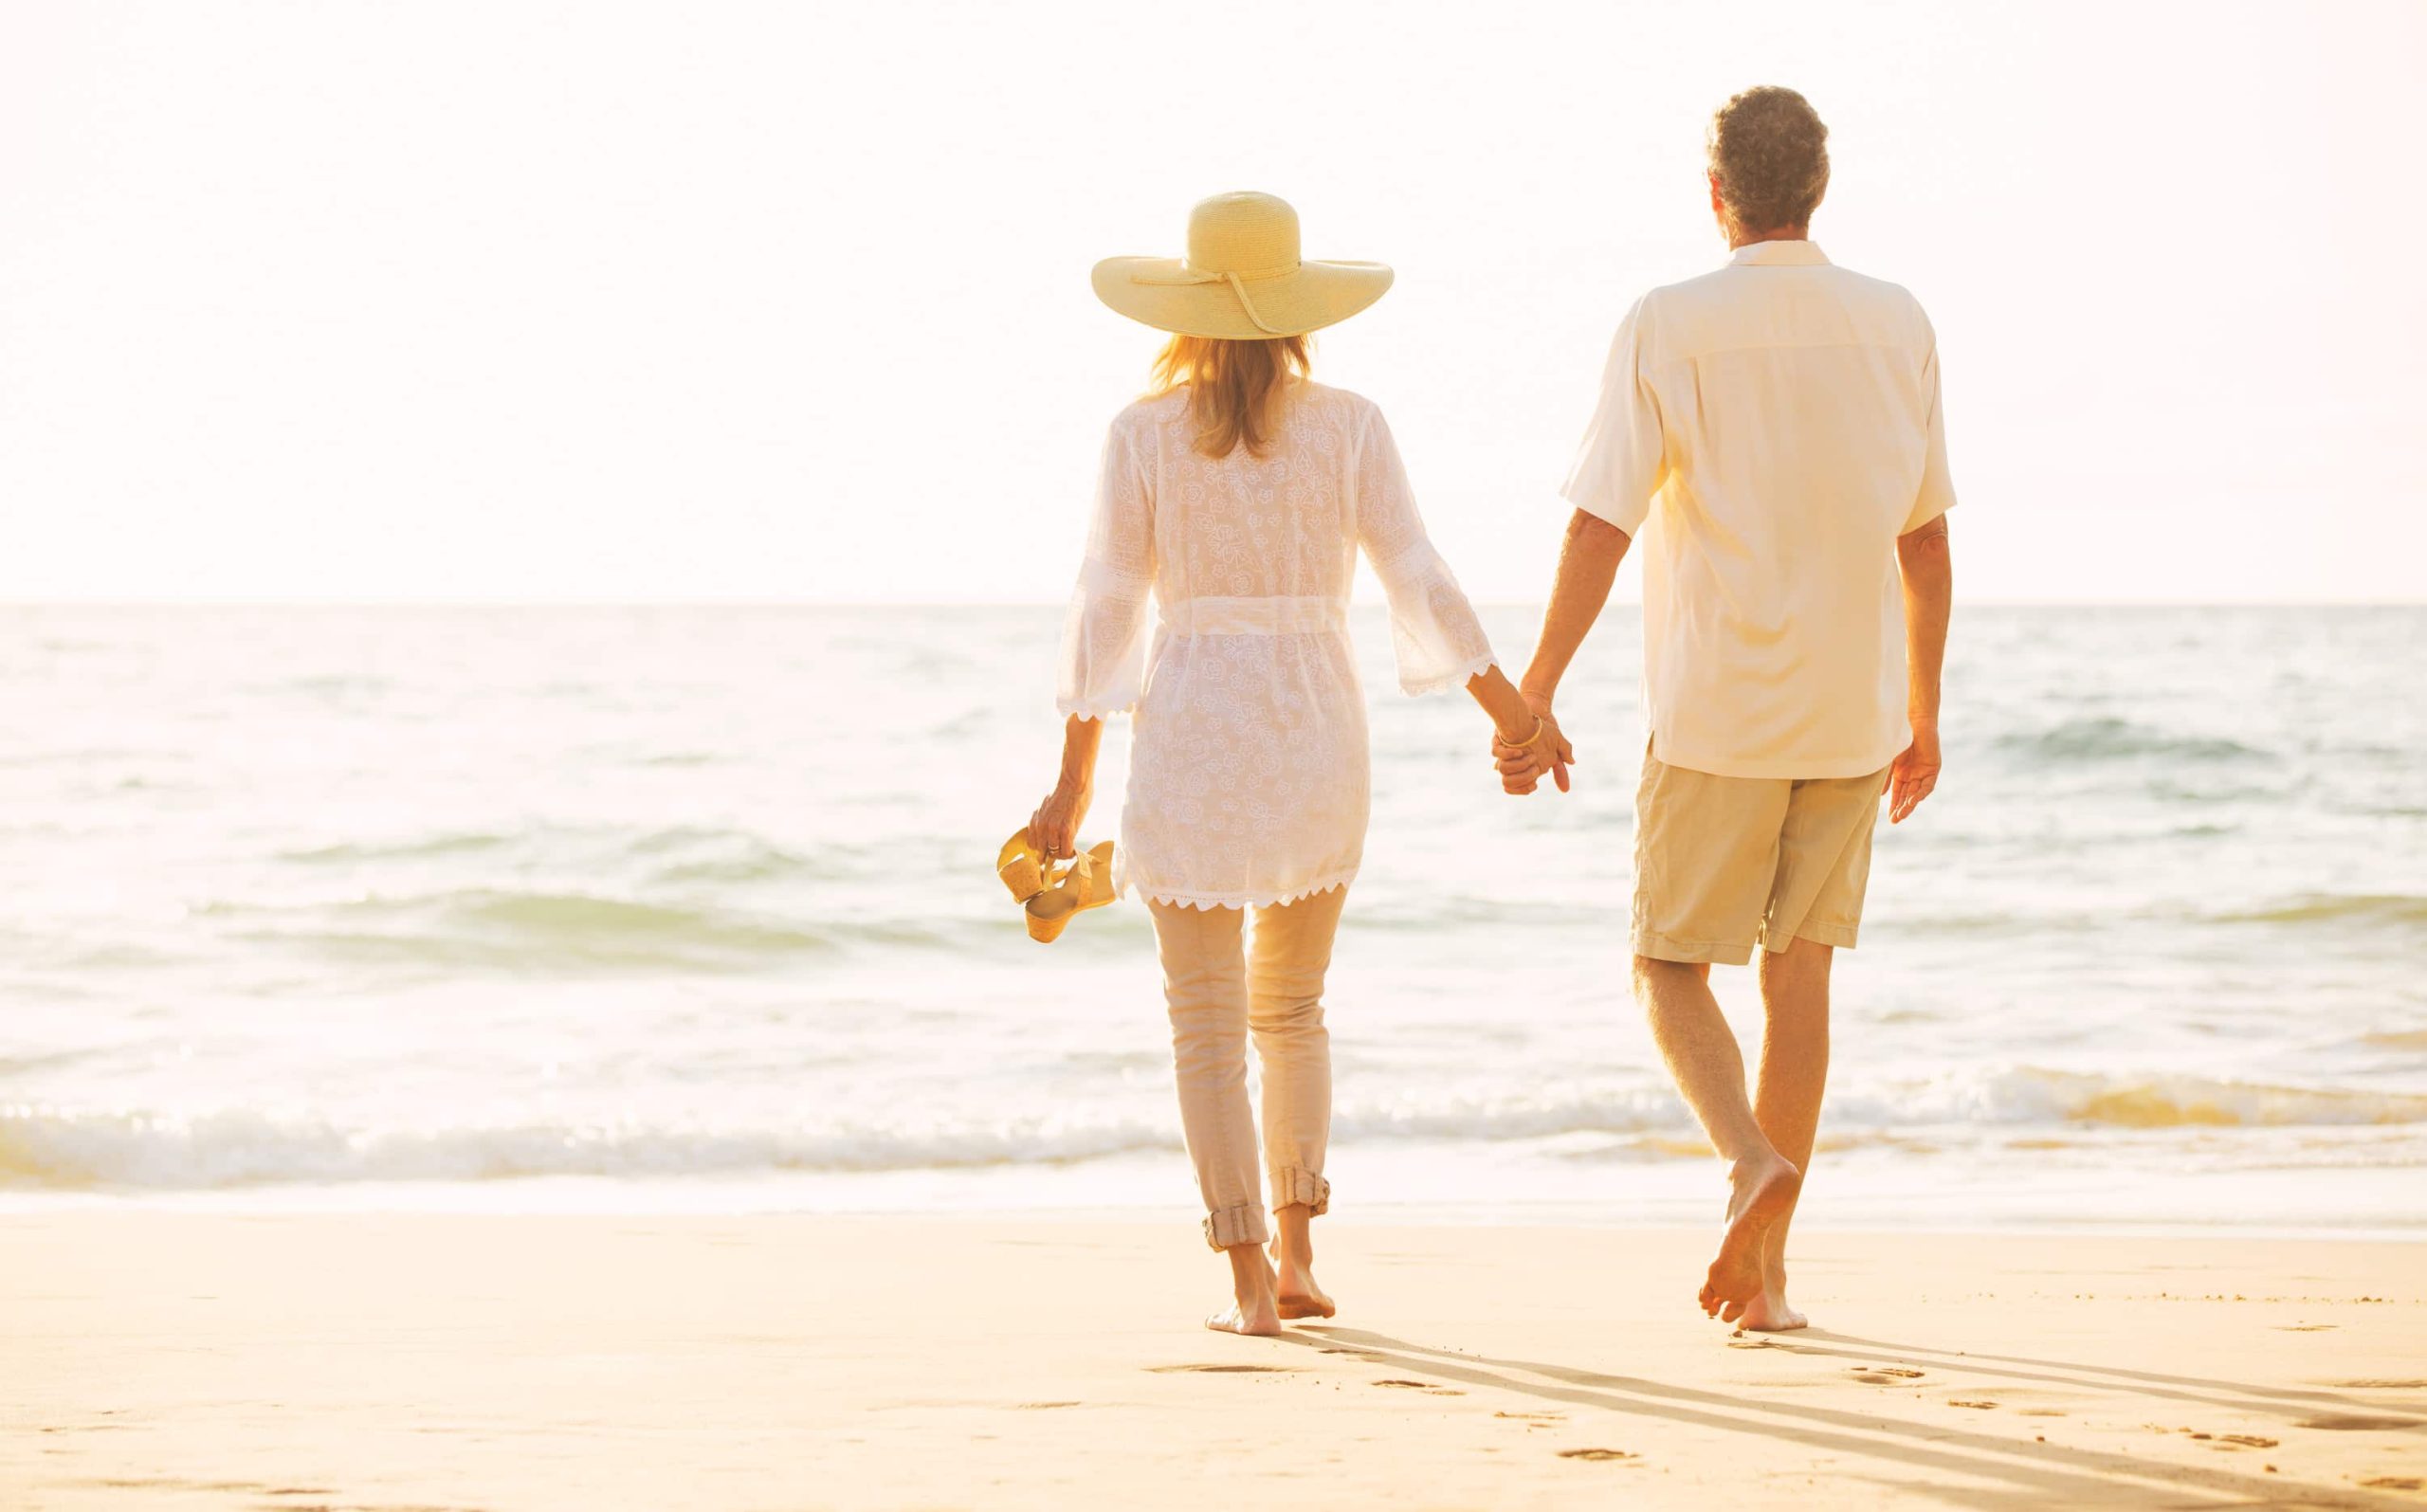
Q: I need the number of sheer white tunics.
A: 1